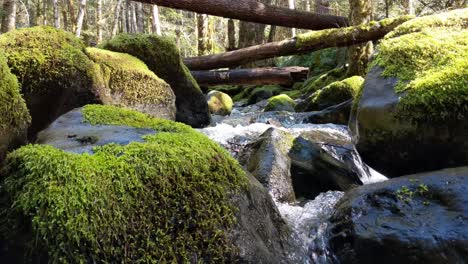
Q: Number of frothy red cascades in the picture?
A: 0